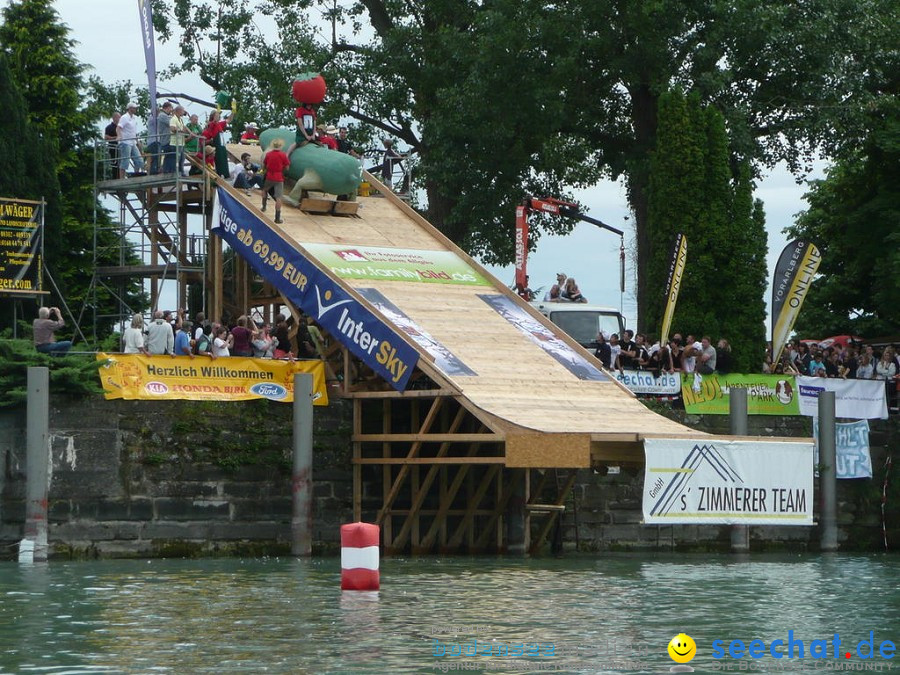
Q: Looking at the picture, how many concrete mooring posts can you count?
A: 4